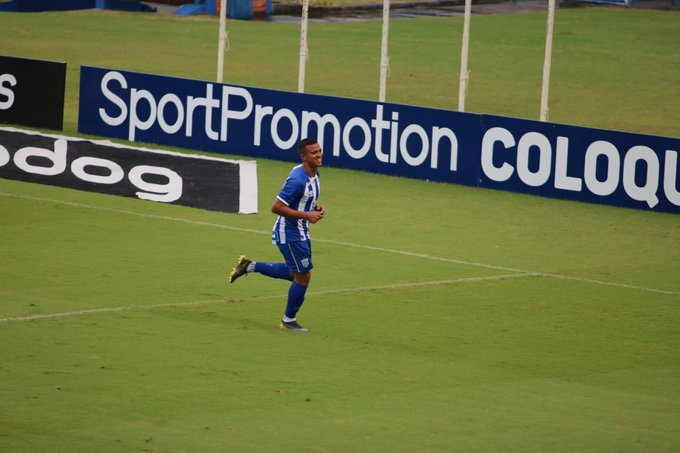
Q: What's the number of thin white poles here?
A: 5